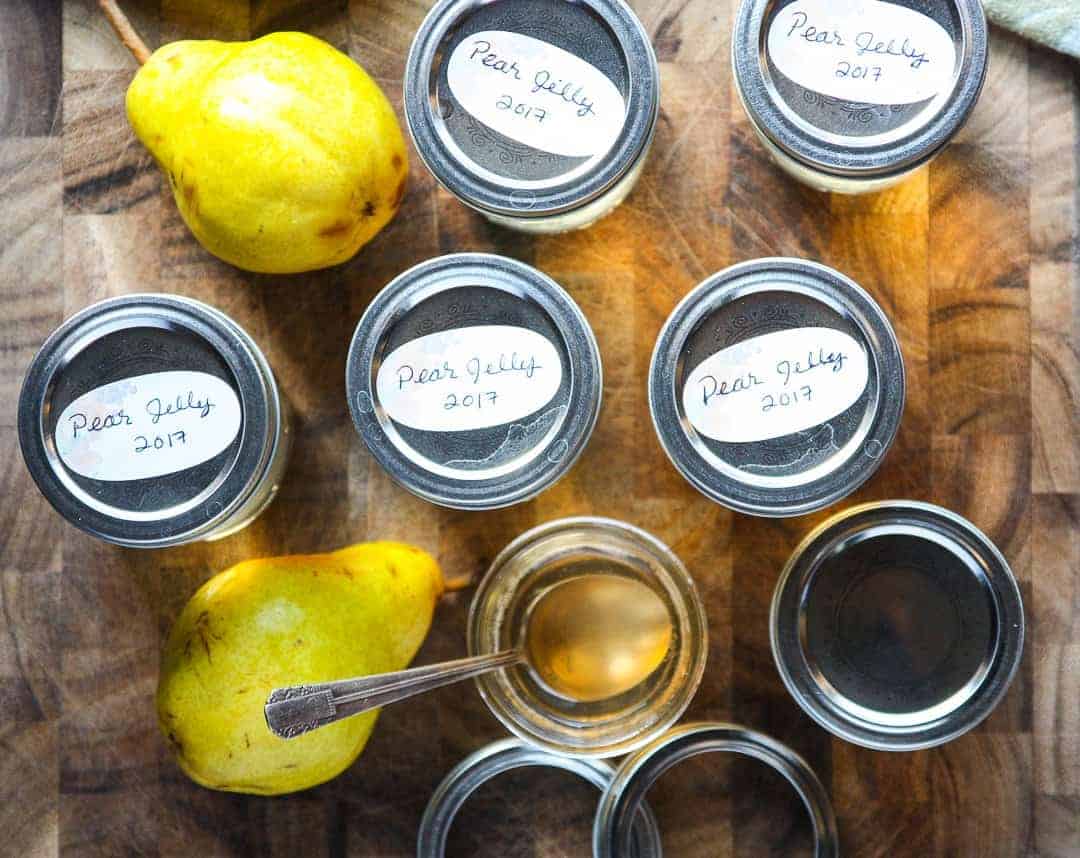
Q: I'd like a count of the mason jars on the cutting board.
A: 7